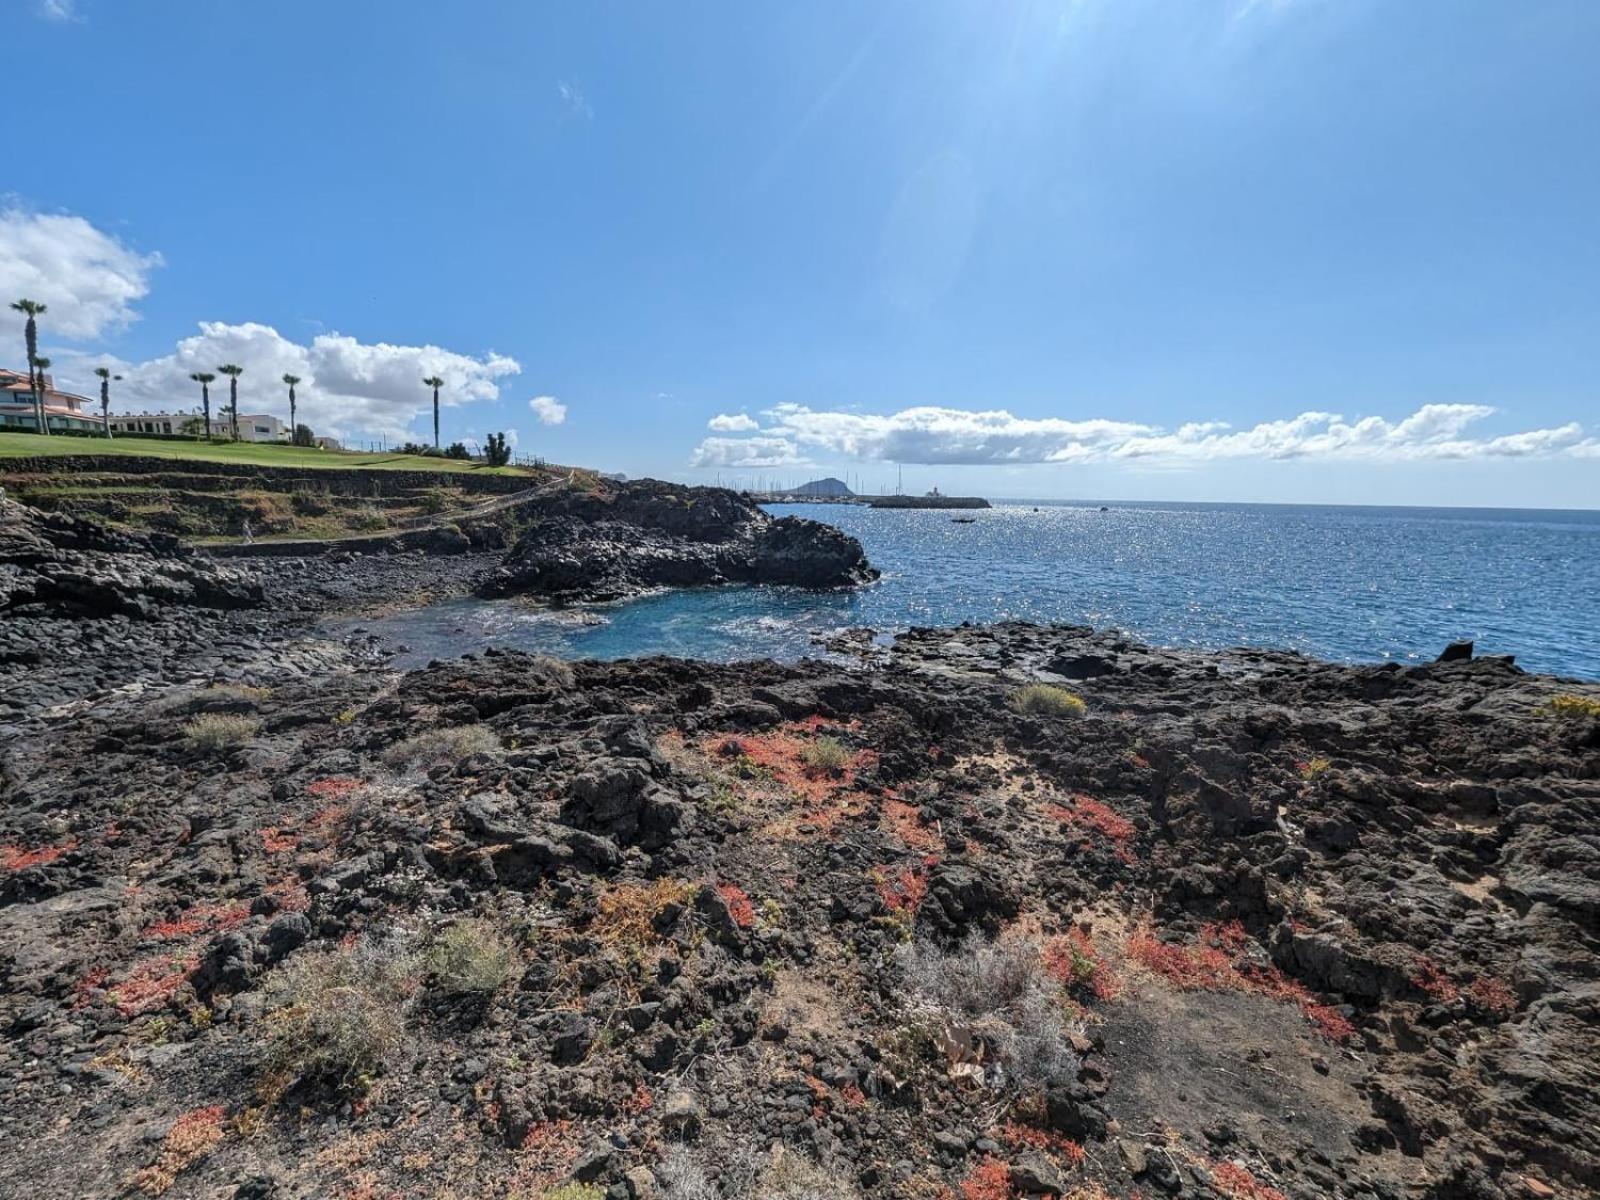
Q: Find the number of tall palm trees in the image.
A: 7